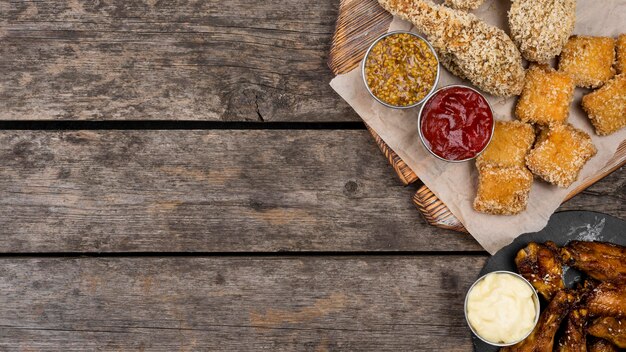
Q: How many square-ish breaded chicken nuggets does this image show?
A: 7